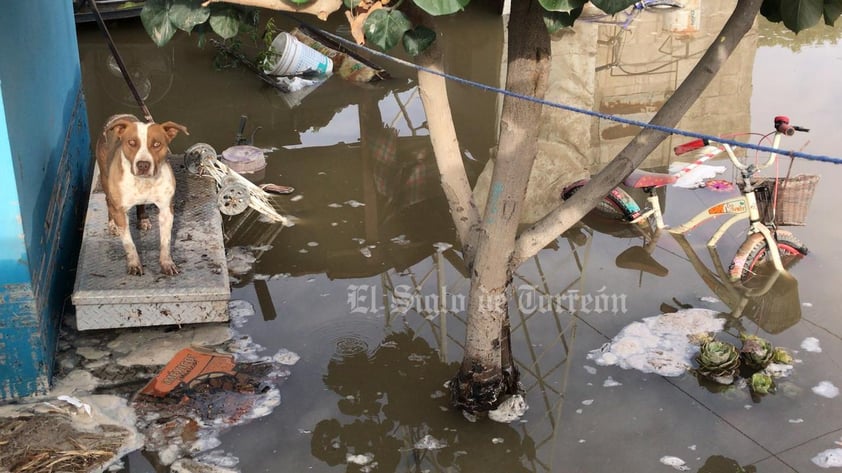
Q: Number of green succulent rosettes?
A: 4